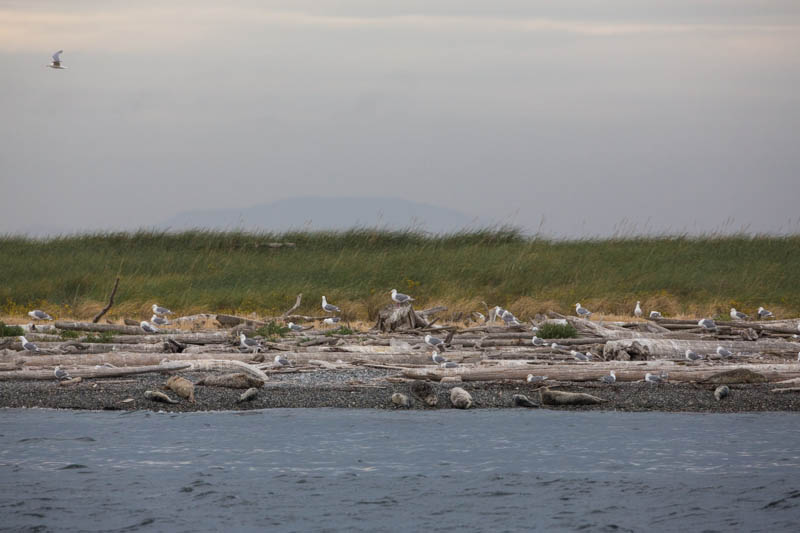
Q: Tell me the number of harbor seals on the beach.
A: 11